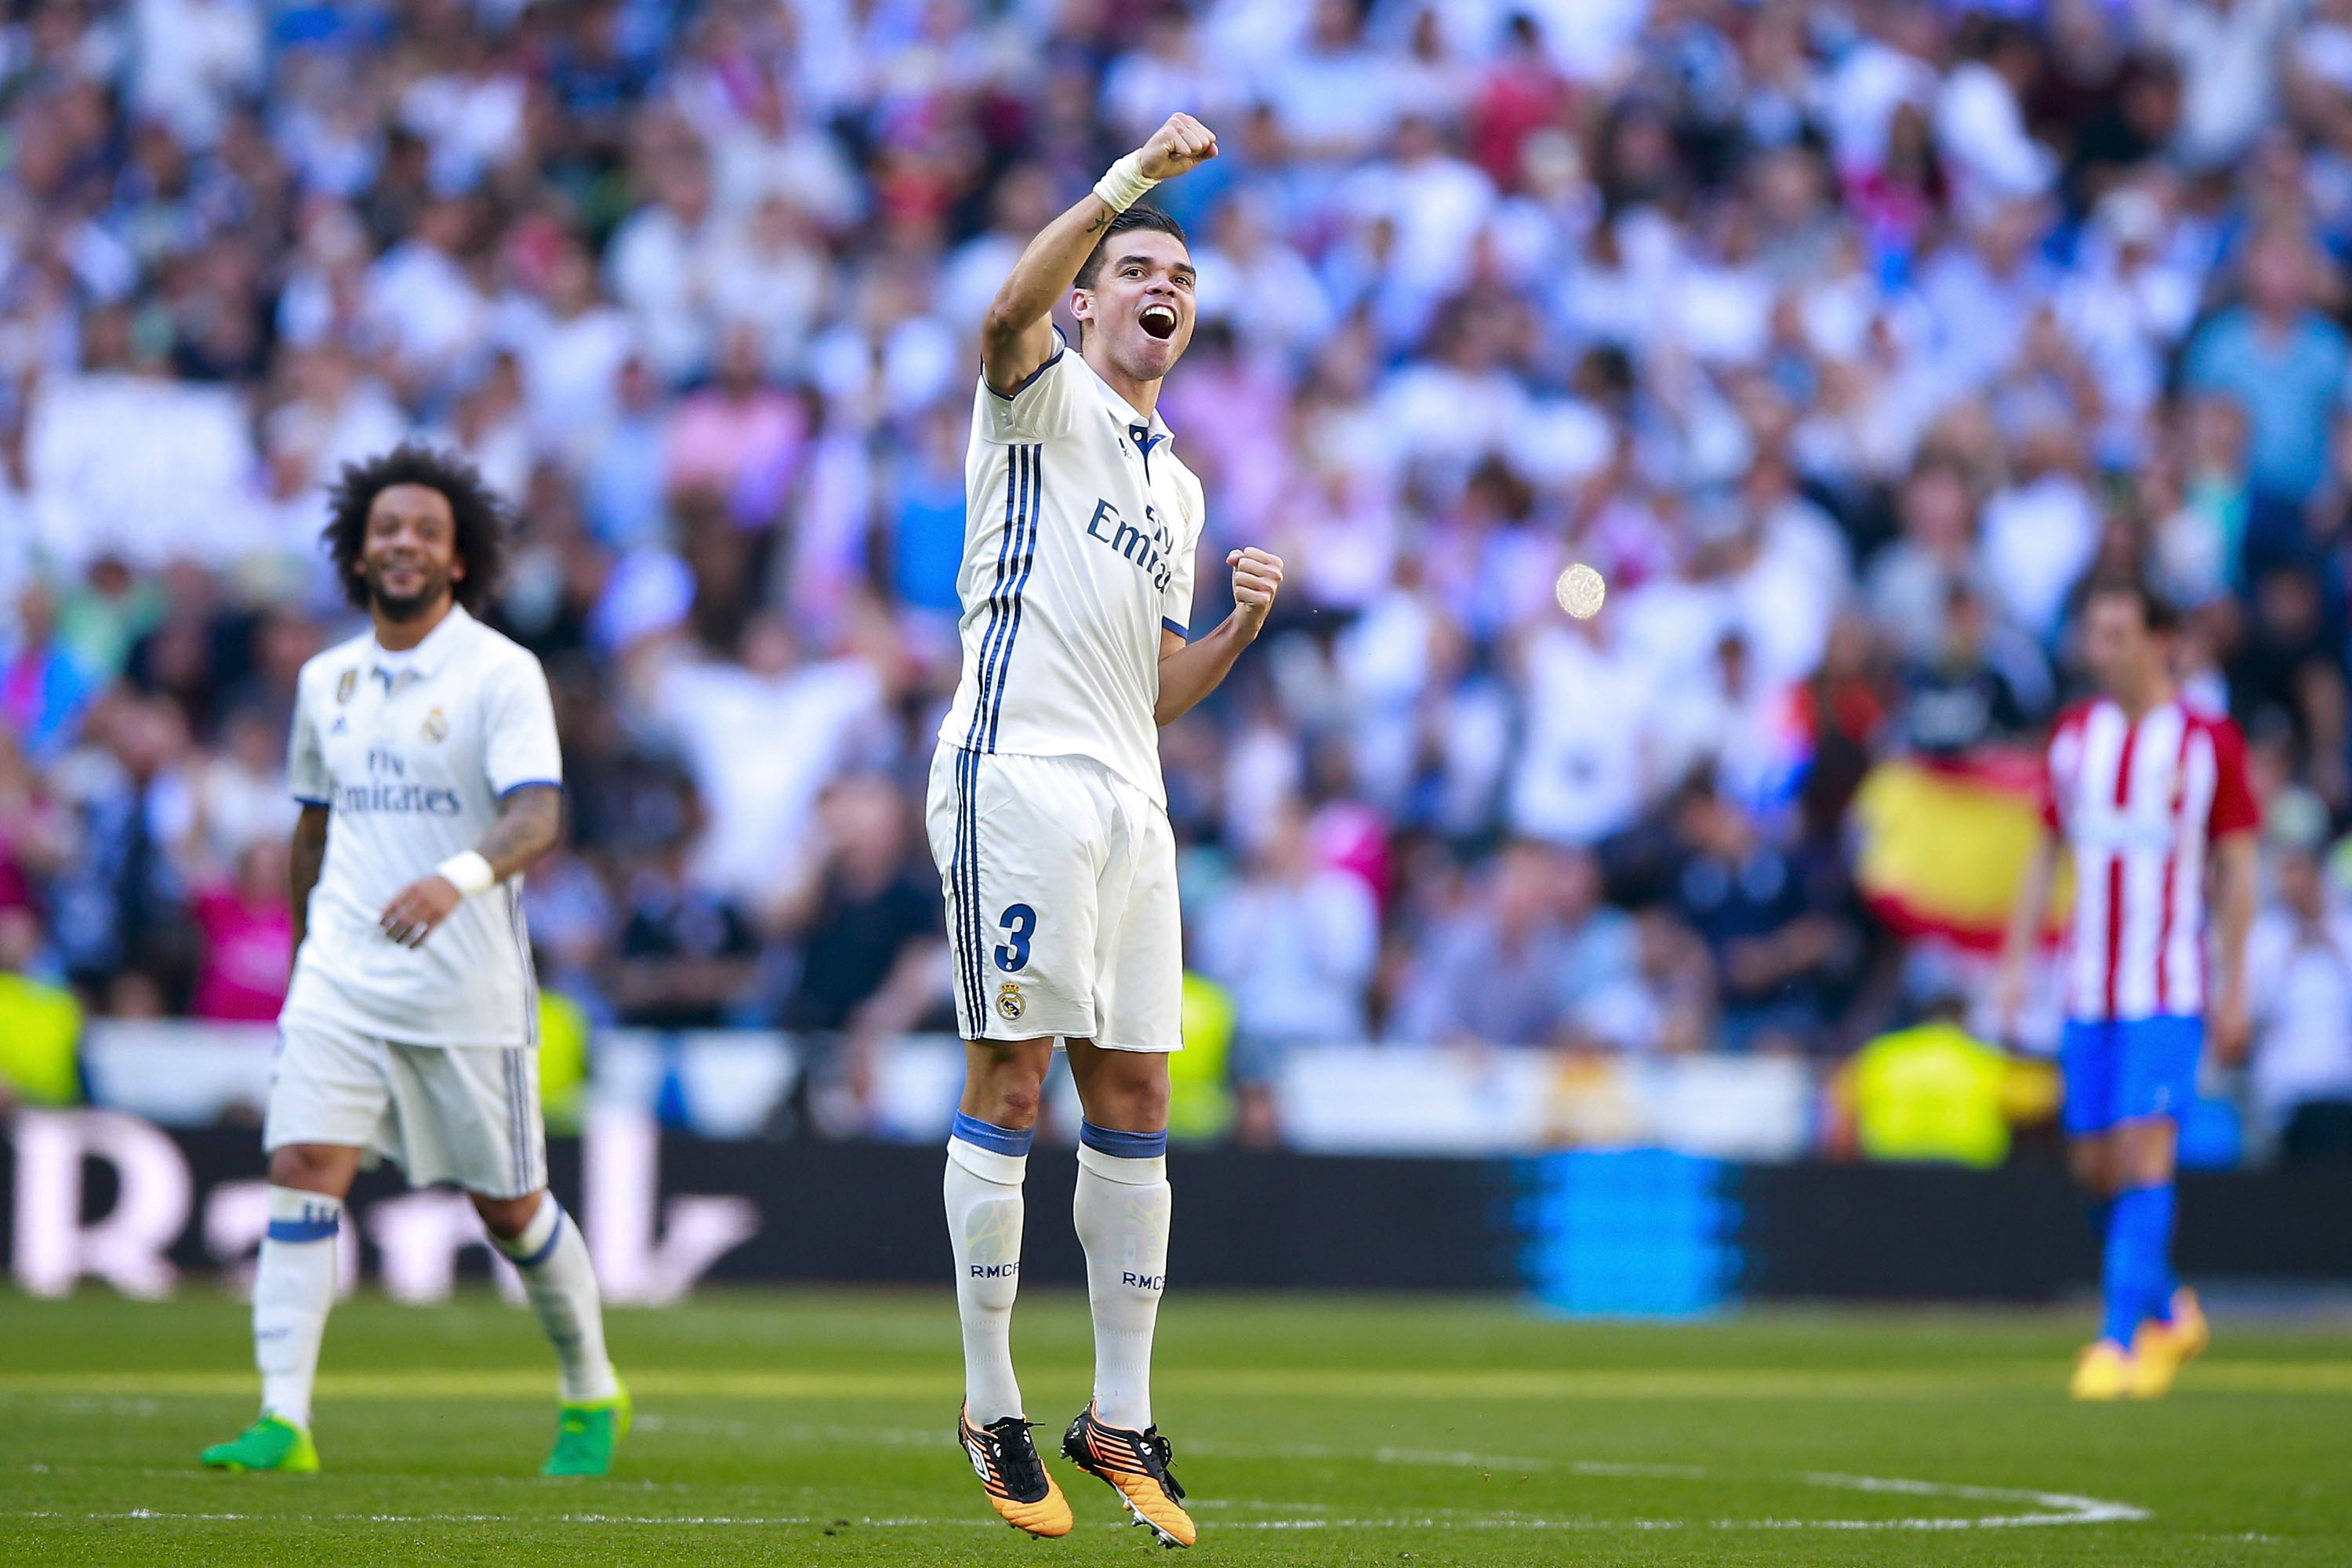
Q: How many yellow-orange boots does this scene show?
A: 4